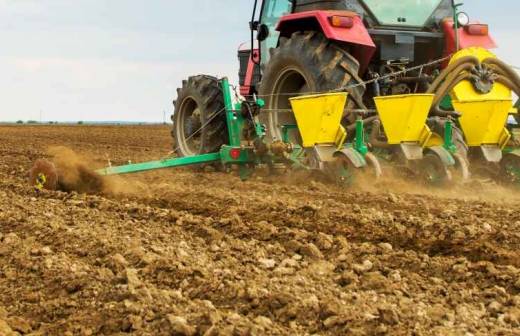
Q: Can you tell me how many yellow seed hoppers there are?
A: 3